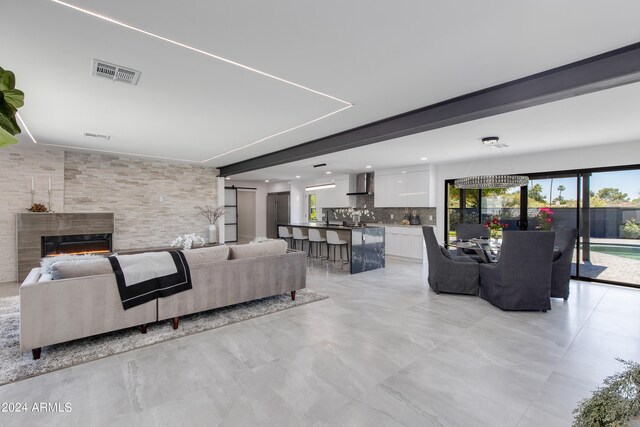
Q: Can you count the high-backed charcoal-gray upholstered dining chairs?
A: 4